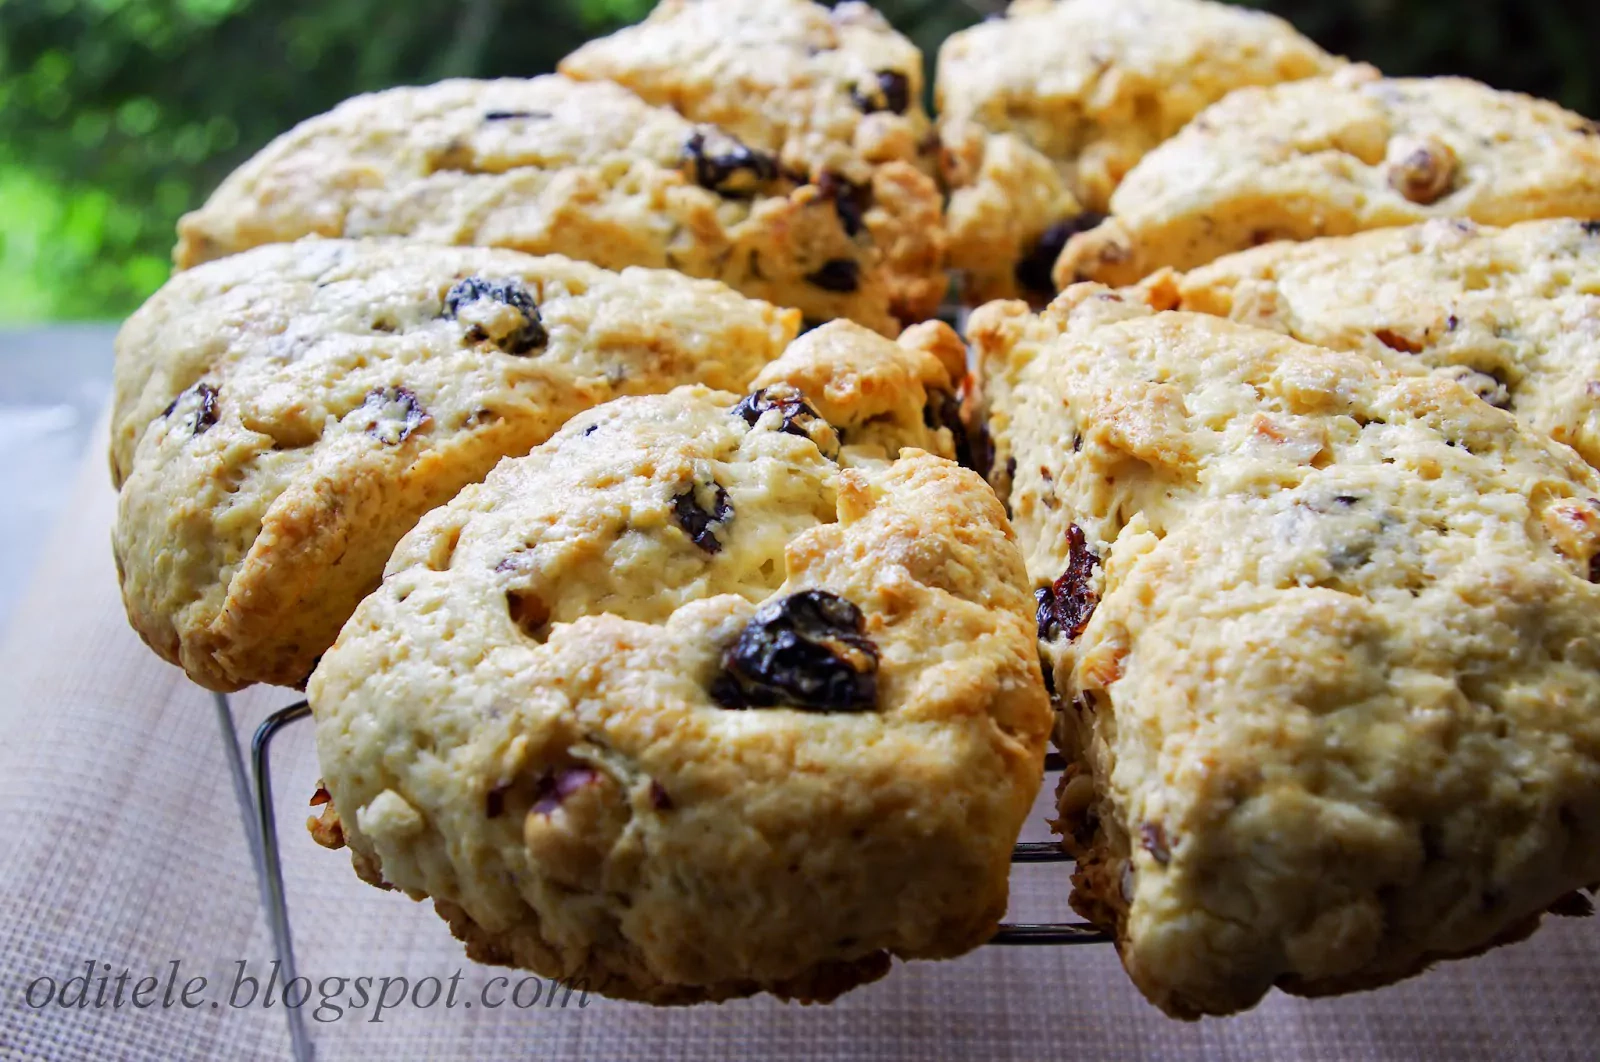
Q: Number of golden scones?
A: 8